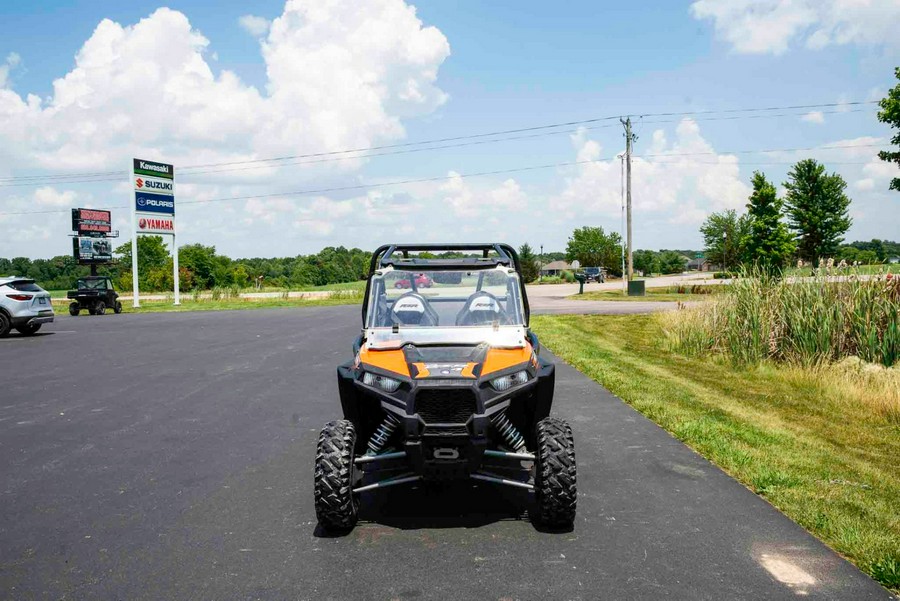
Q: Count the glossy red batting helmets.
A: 0